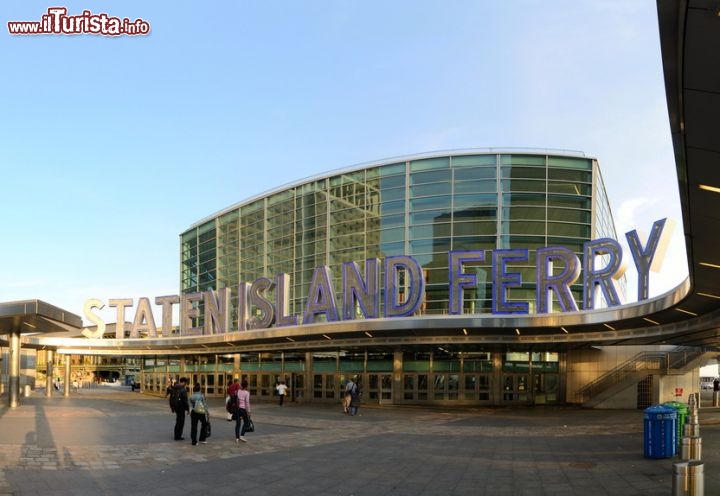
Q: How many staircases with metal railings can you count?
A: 1